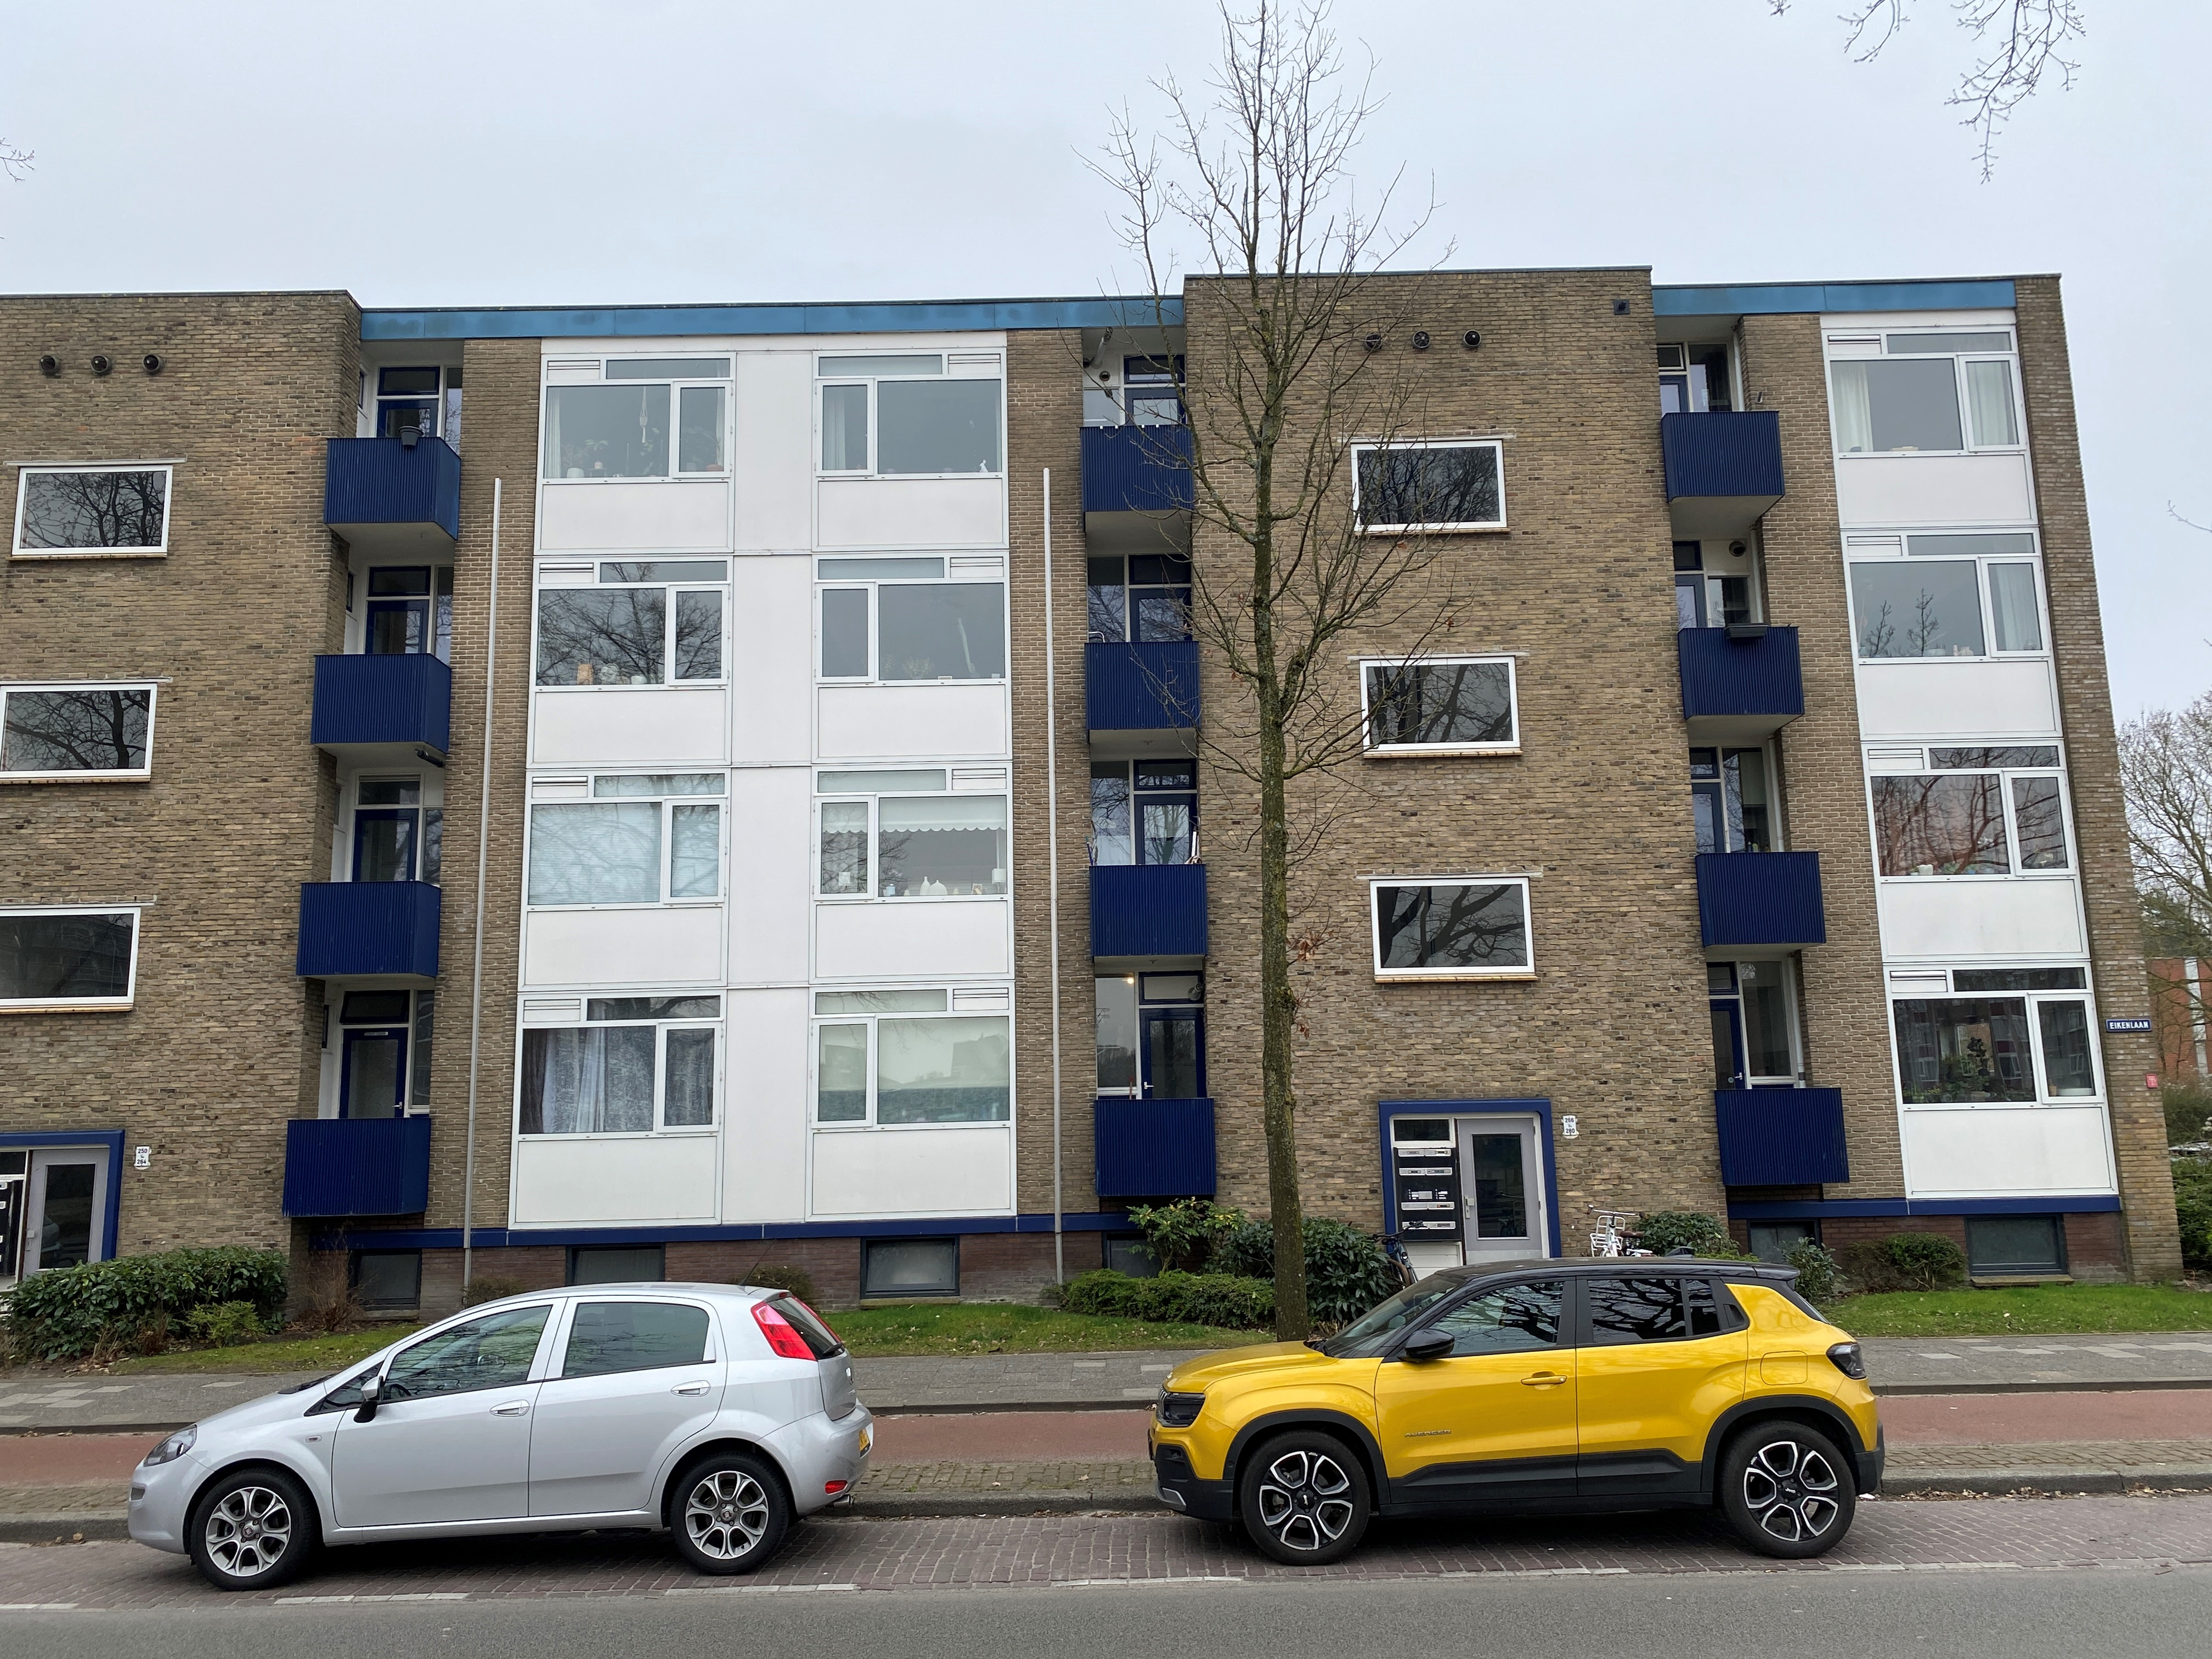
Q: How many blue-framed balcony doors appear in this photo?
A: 12